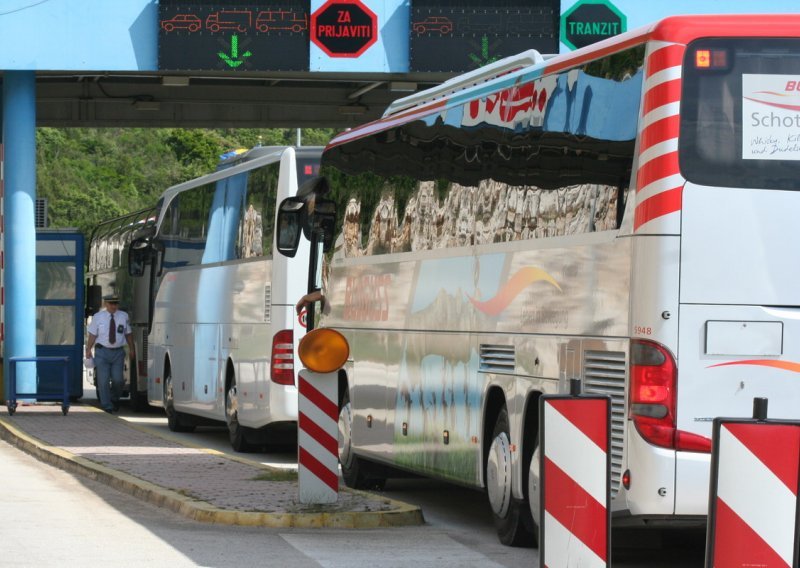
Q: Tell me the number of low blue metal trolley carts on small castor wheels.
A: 1